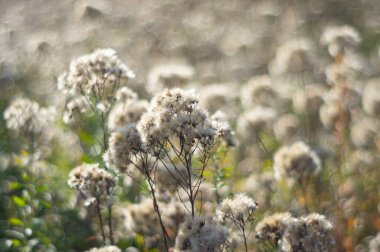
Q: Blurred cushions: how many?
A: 0